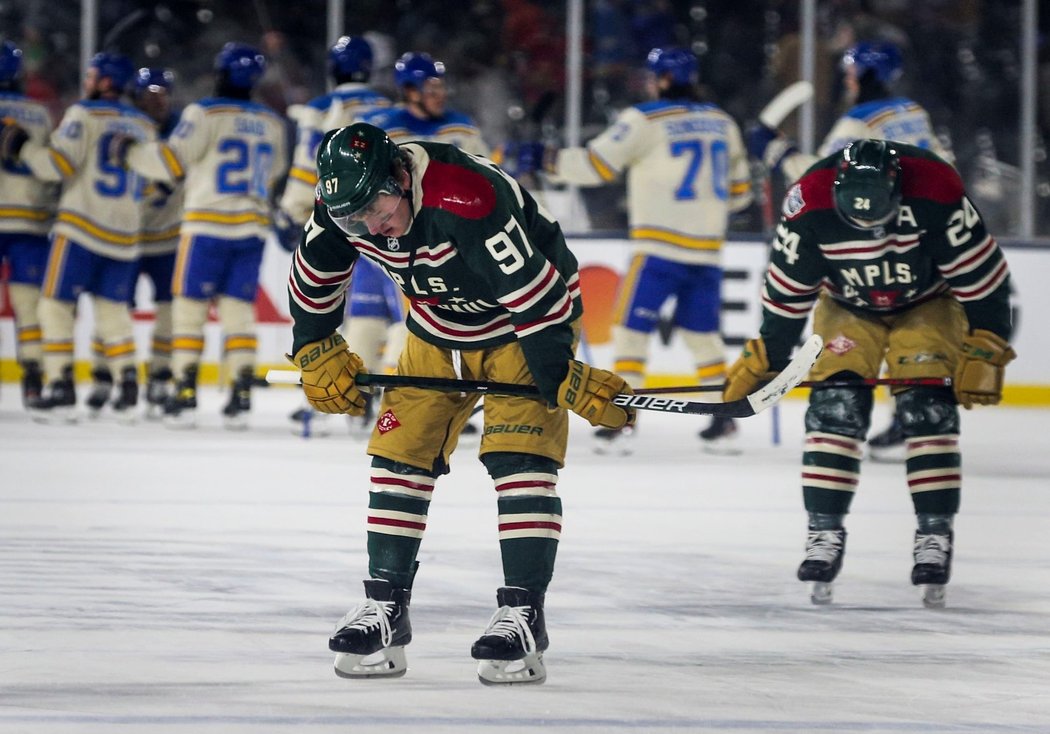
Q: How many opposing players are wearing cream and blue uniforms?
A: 8